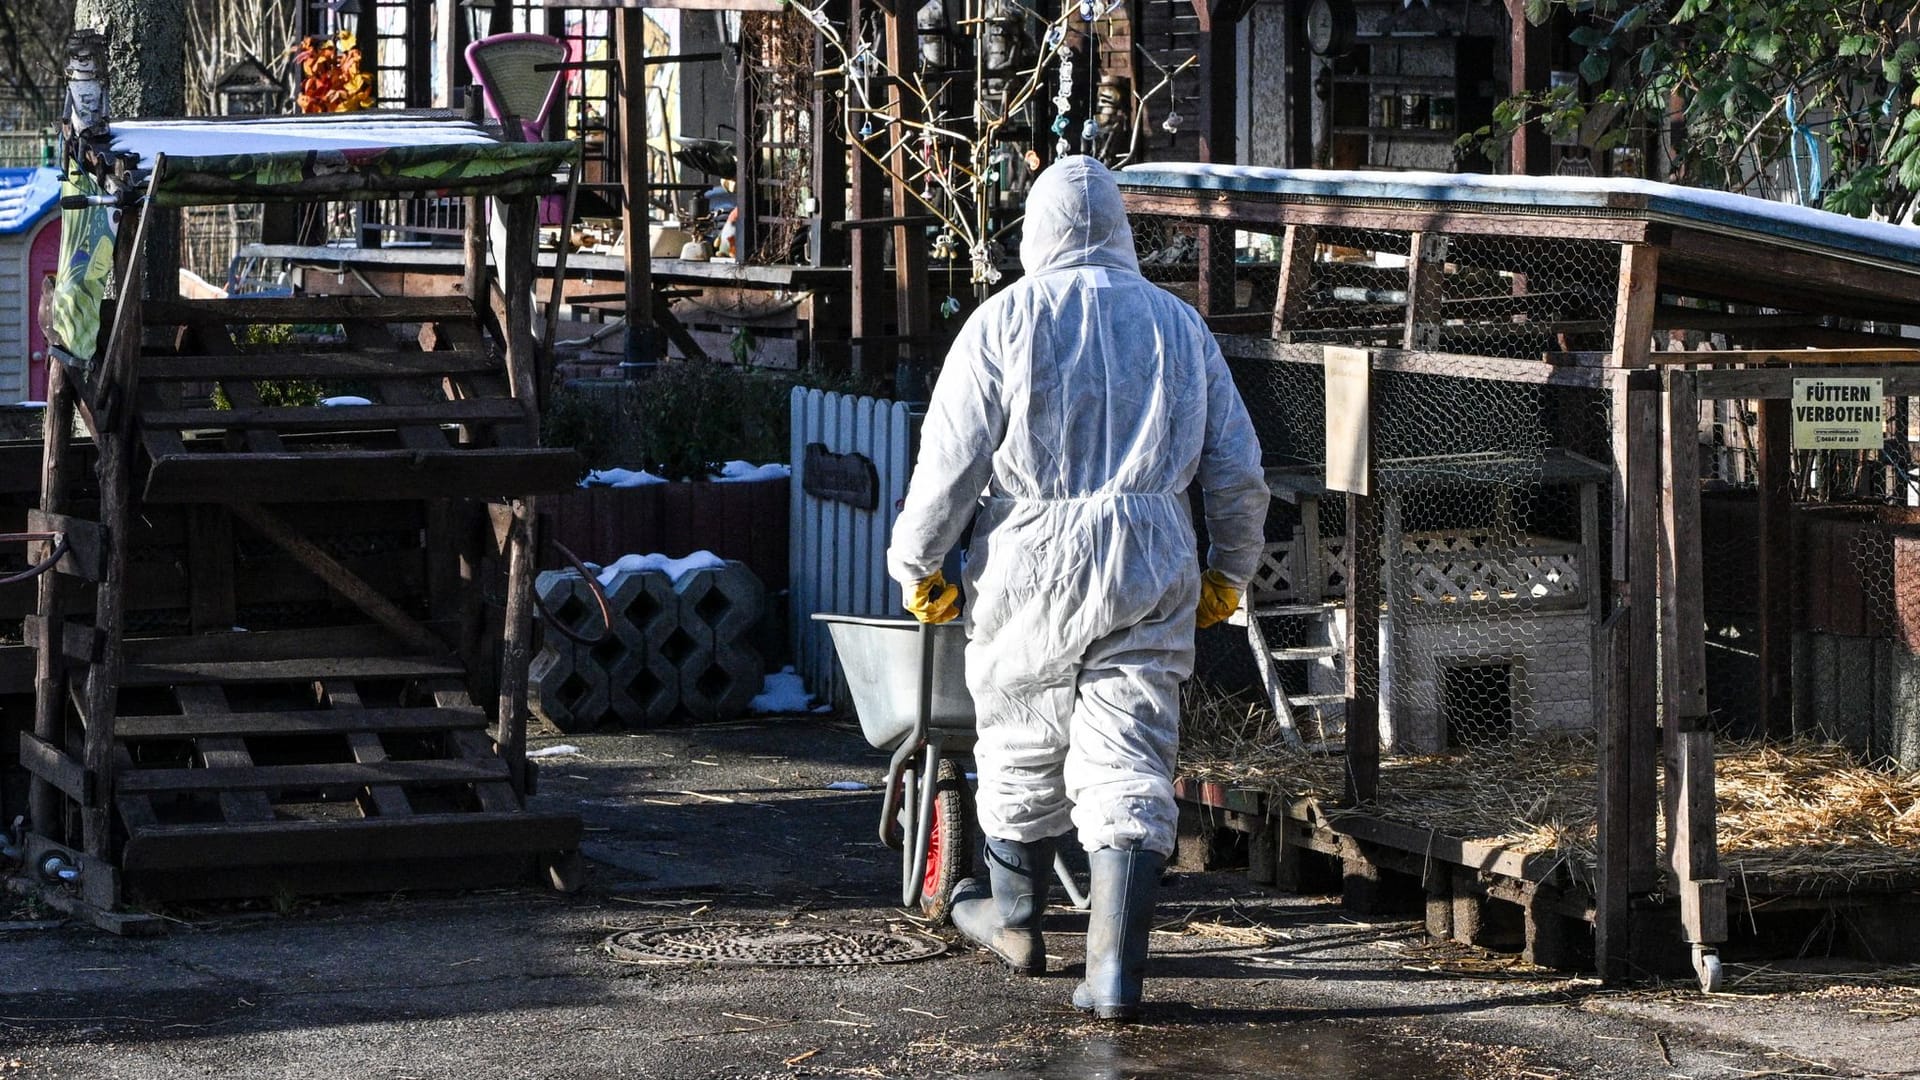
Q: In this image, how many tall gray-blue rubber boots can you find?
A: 2